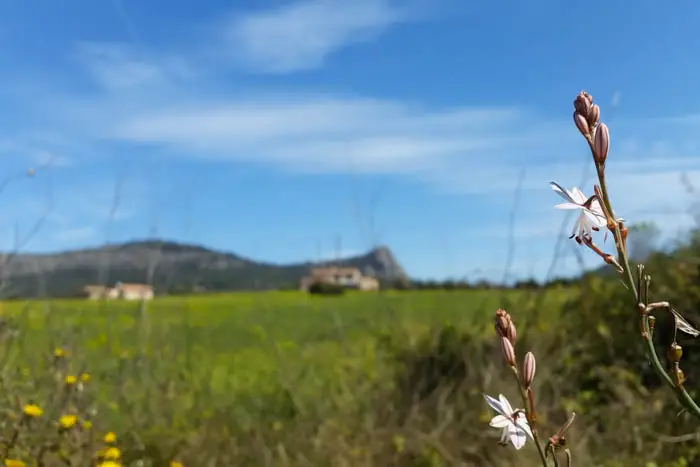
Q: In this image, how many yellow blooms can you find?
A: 11